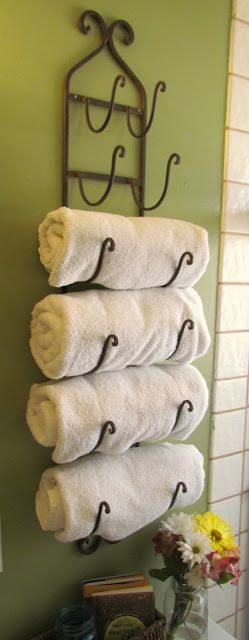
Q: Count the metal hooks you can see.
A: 12